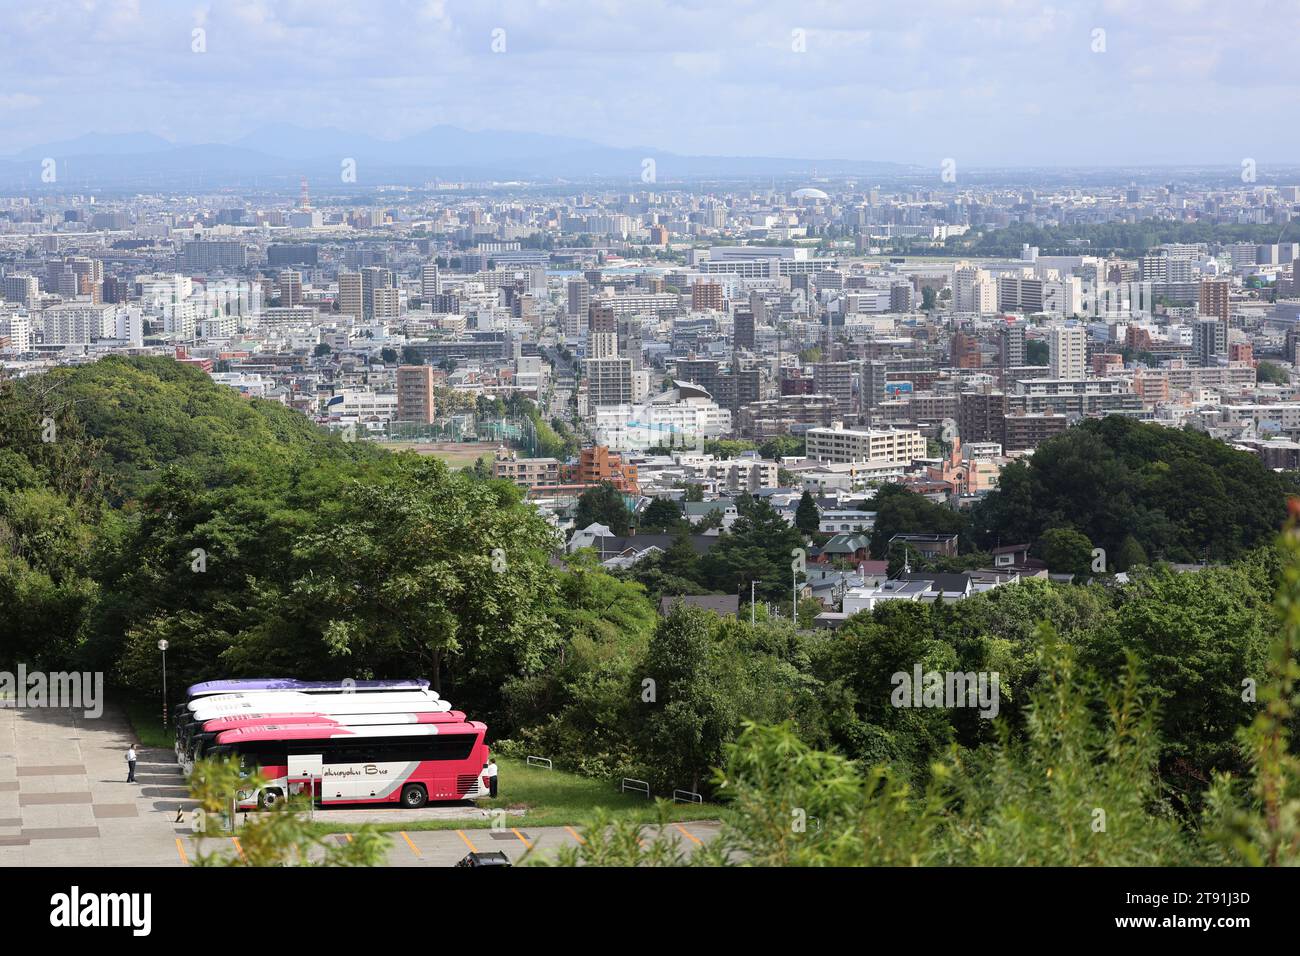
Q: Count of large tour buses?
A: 5